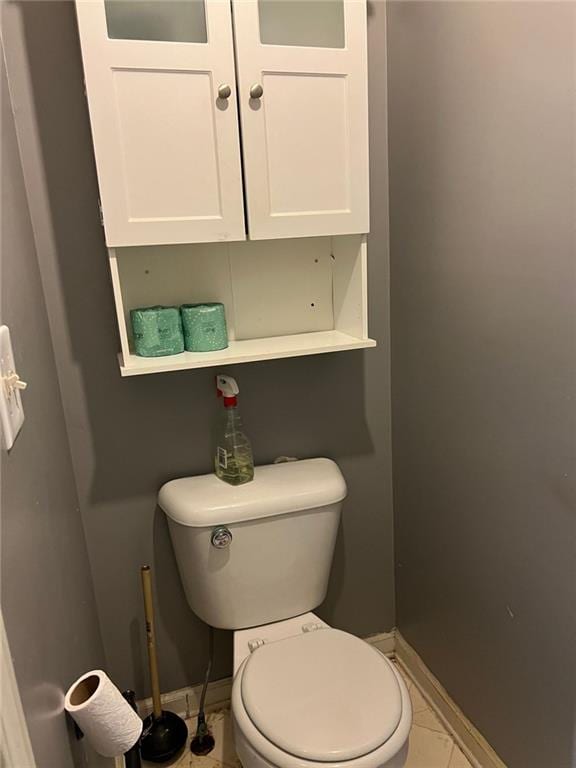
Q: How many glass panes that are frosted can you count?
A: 2